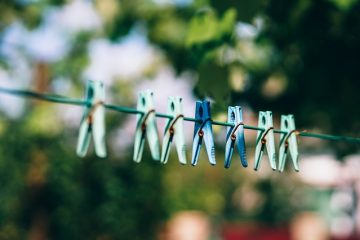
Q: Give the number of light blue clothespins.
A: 5